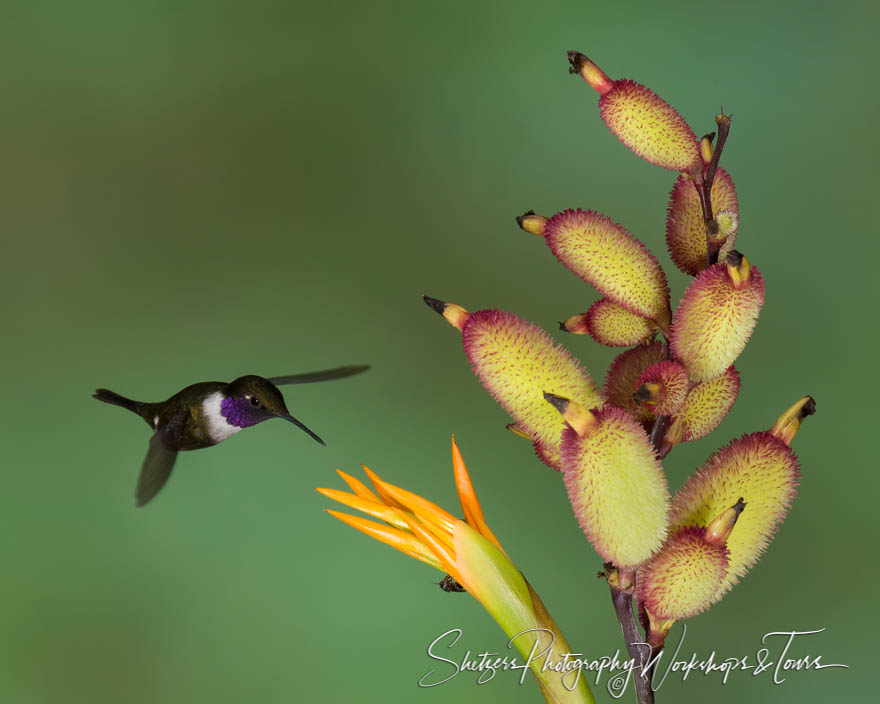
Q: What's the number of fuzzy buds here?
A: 13